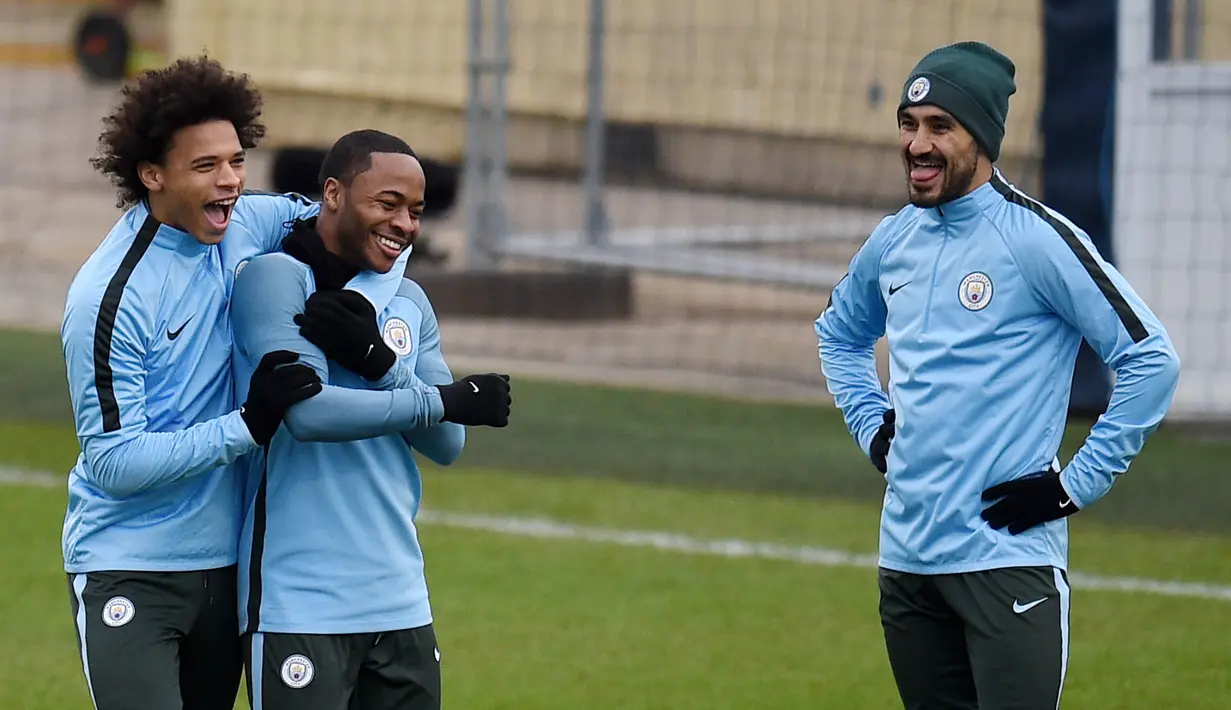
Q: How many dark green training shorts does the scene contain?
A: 3